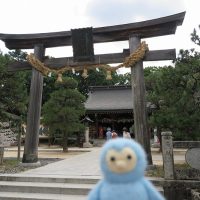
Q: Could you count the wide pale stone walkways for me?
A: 1